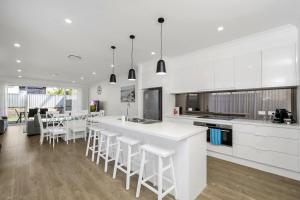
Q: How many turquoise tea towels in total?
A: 1